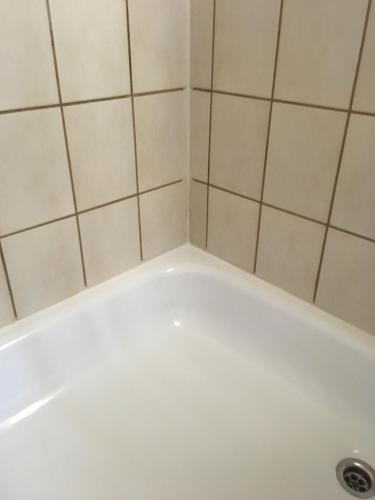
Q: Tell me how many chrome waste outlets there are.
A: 1